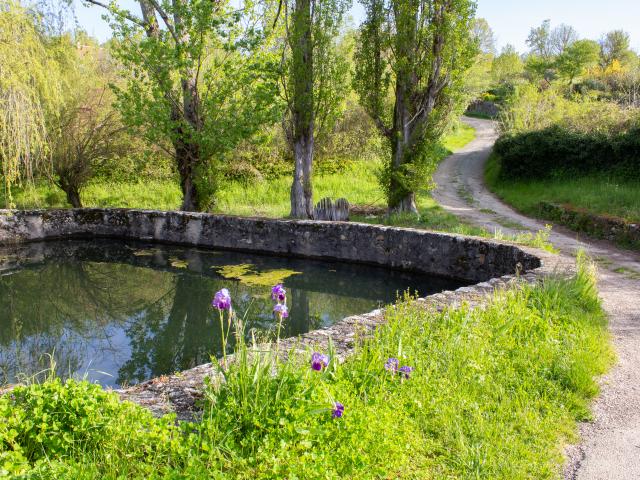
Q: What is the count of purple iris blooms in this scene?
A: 7